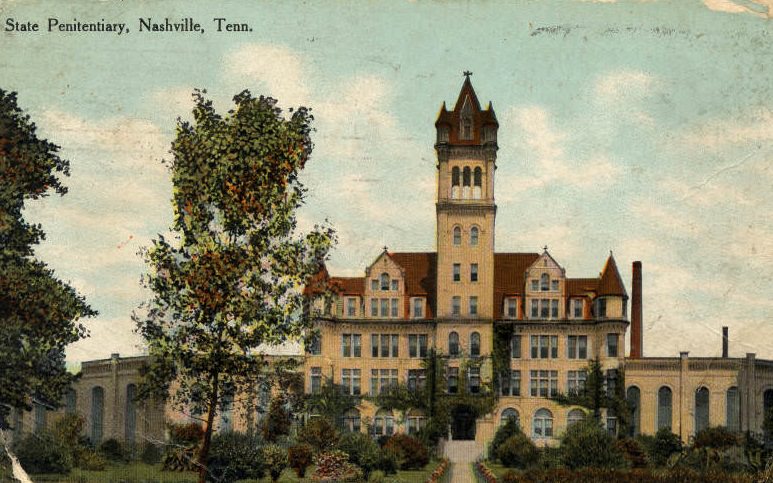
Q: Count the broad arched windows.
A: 6